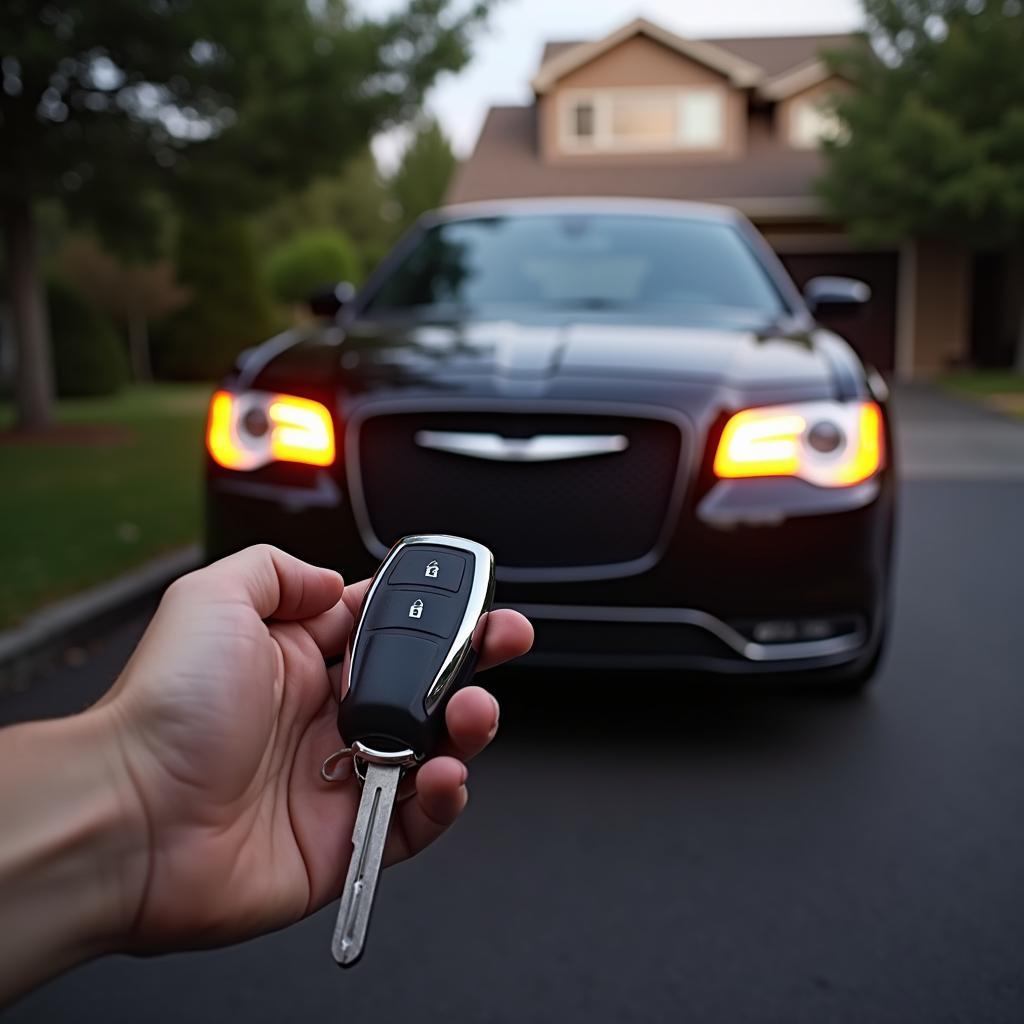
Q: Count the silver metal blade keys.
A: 1